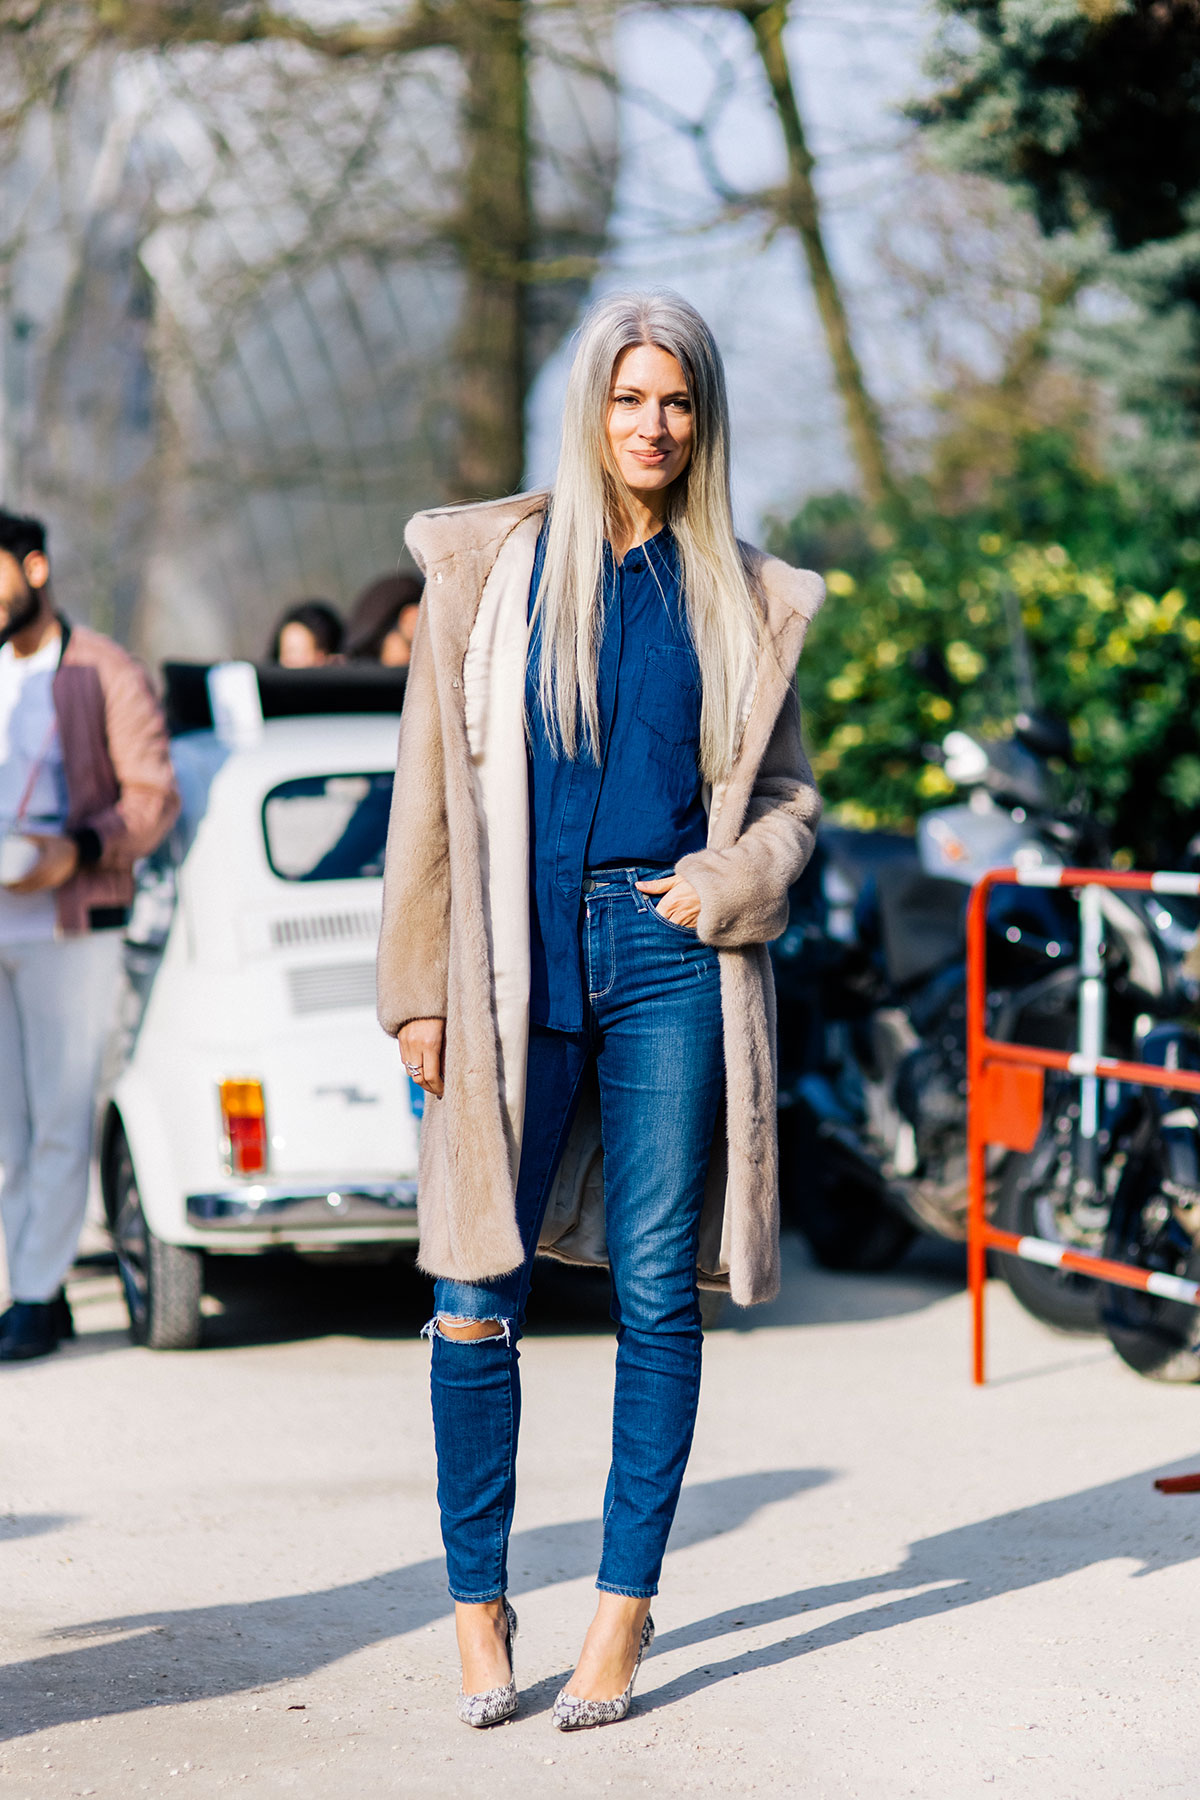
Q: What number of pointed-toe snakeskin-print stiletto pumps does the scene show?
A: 2